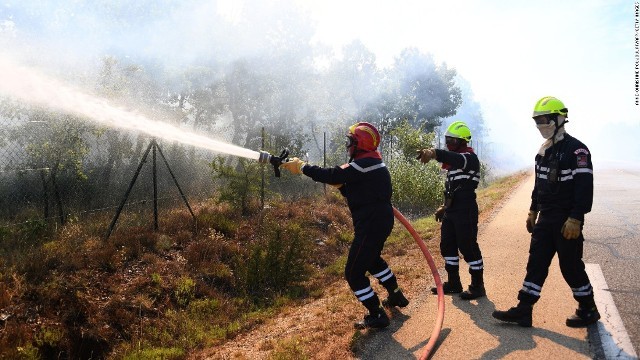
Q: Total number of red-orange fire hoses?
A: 1